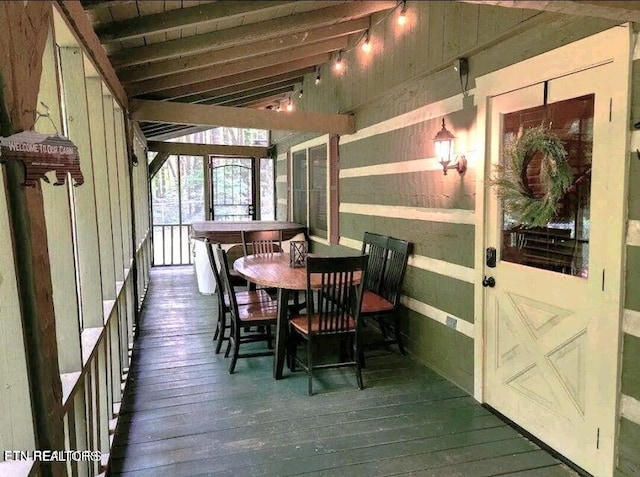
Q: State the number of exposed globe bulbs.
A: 7